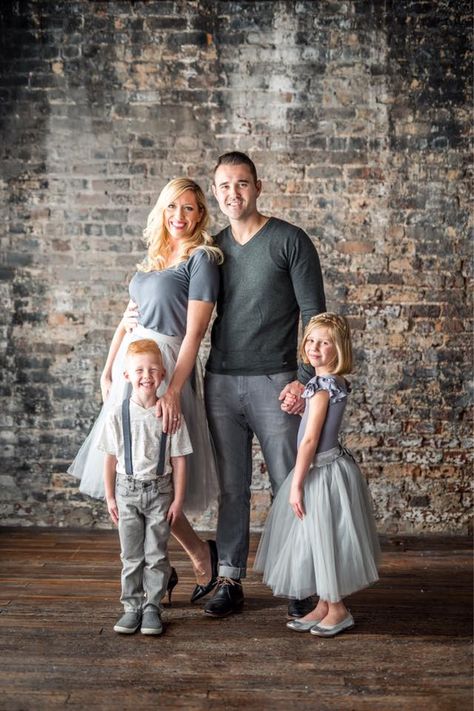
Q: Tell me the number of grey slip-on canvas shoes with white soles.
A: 2